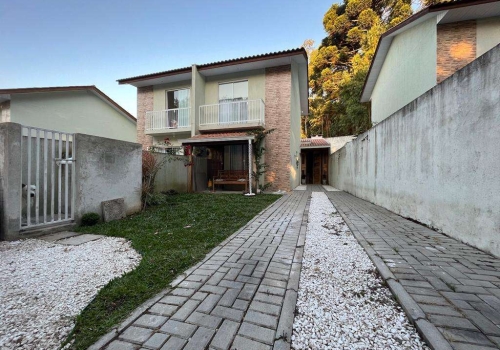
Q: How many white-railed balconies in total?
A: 2